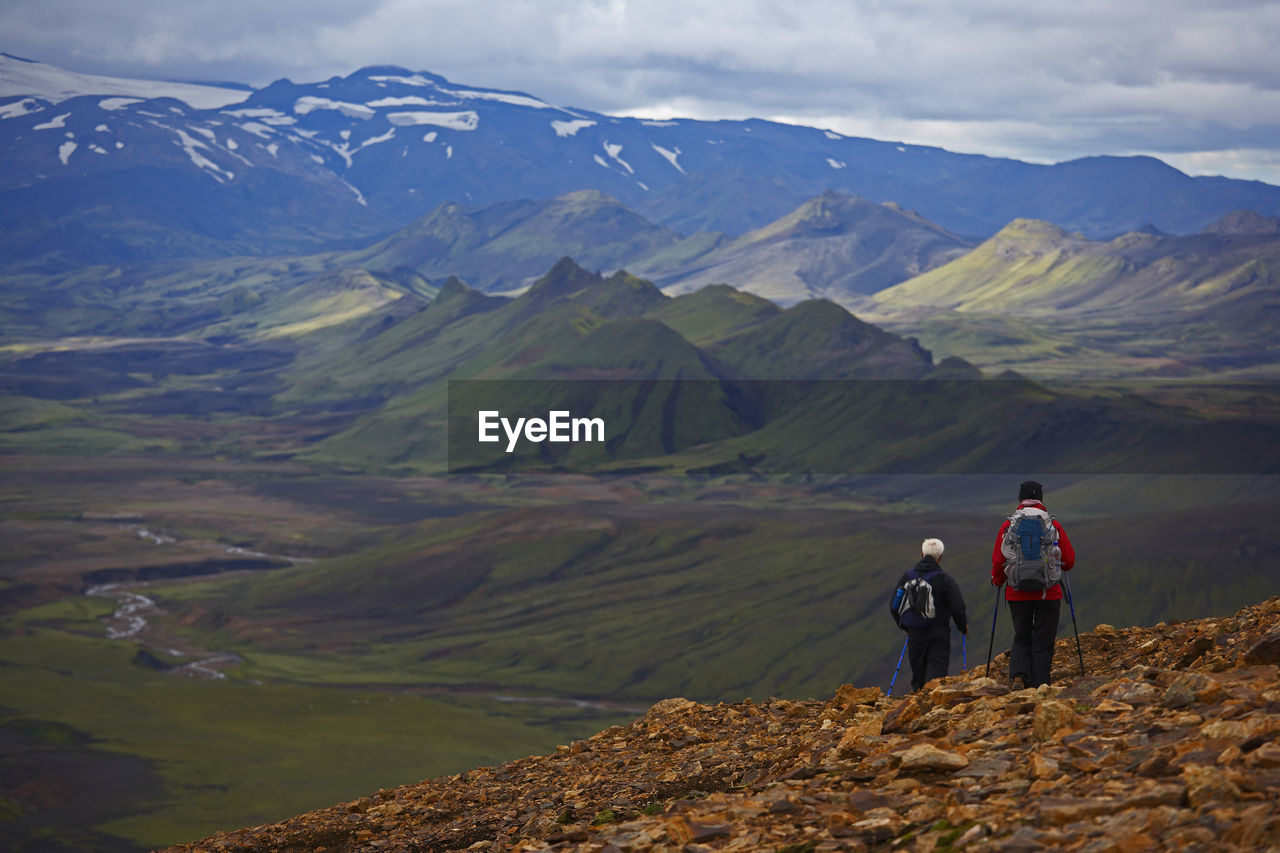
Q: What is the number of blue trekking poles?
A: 2